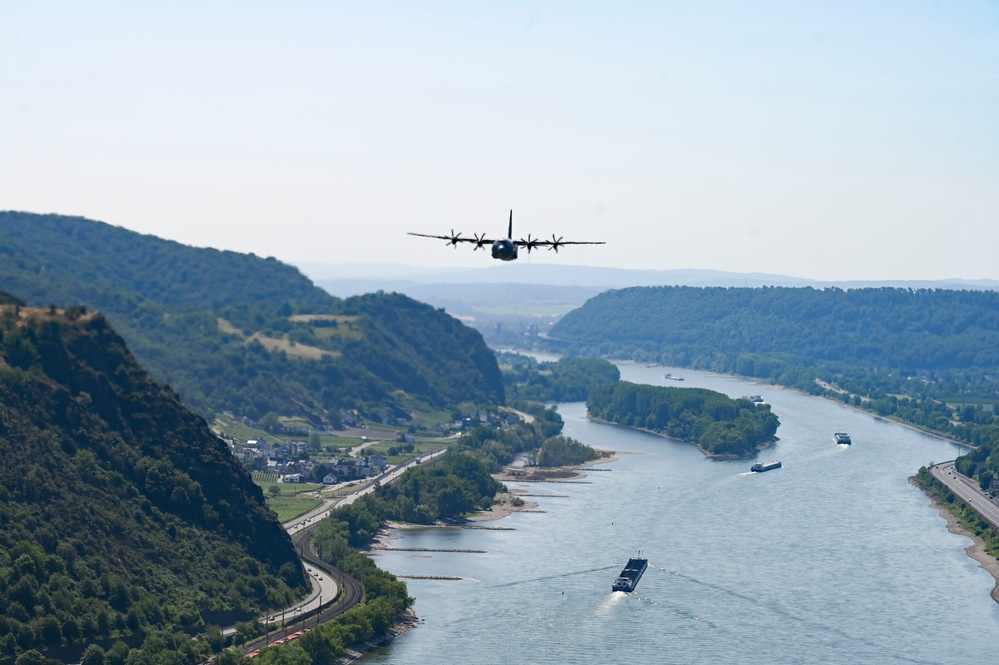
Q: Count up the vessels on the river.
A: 5